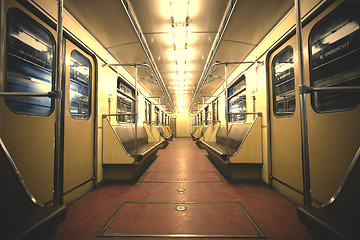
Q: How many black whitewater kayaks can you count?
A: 0